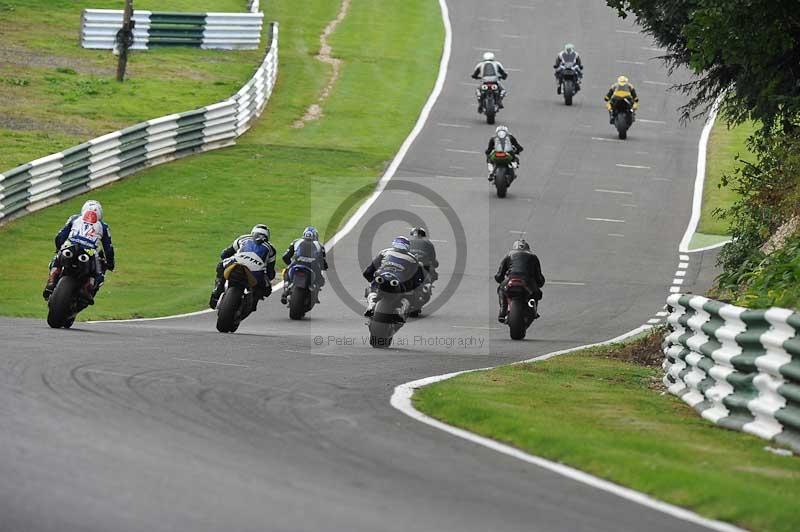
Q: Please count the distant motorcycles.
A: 4